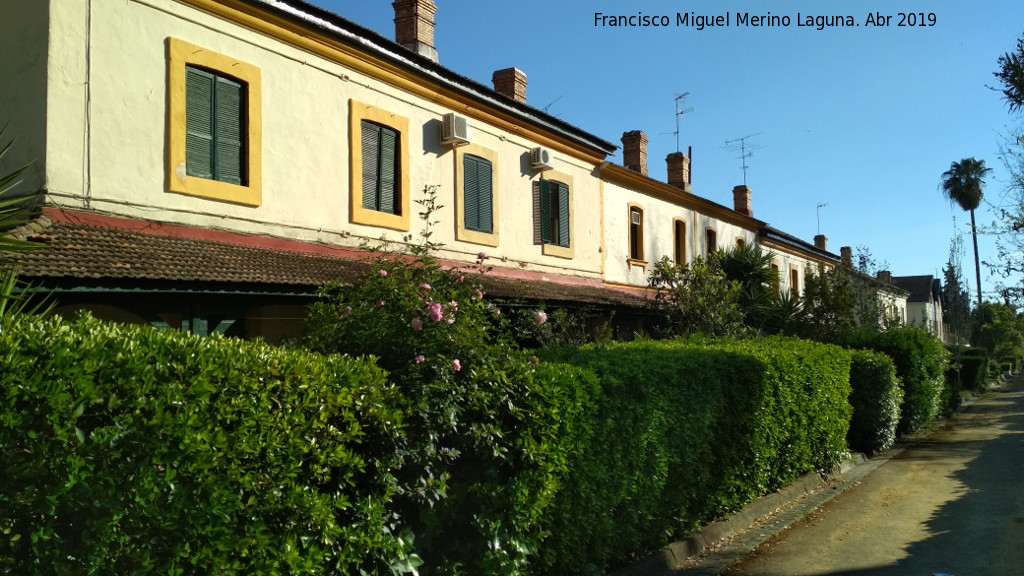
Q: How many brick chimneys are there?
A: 8